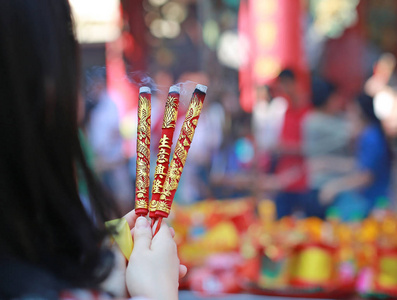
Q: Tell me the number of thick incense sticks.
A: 3